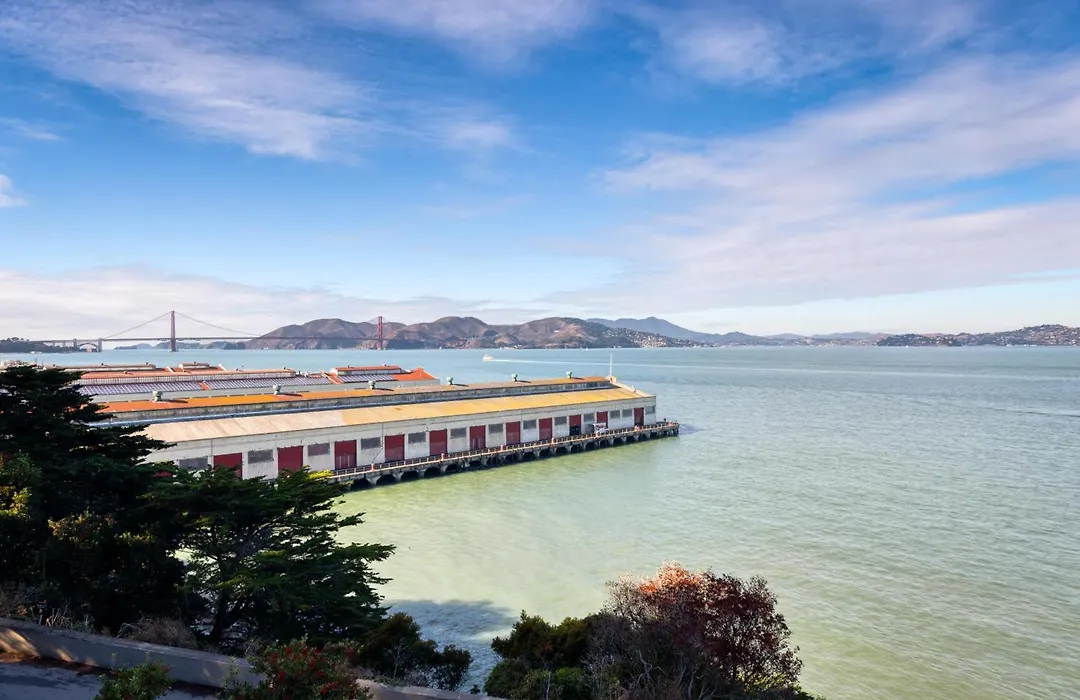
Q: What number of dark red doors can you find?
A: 11